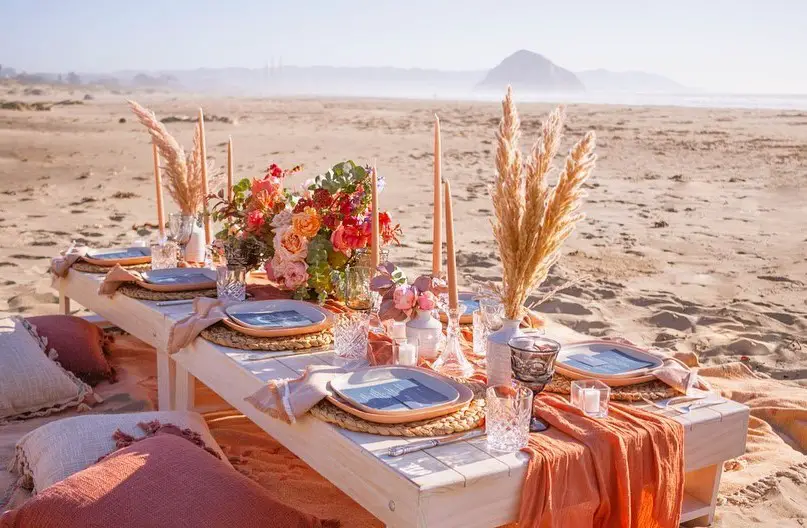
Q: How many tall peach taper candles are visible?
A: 6